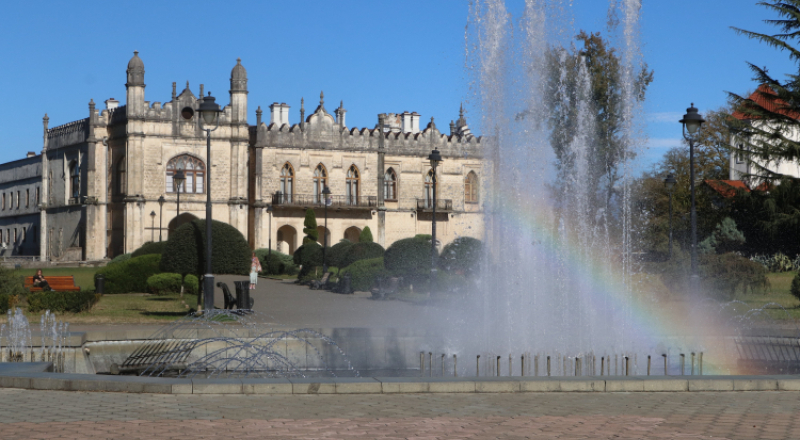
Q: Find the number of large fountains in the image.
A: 1